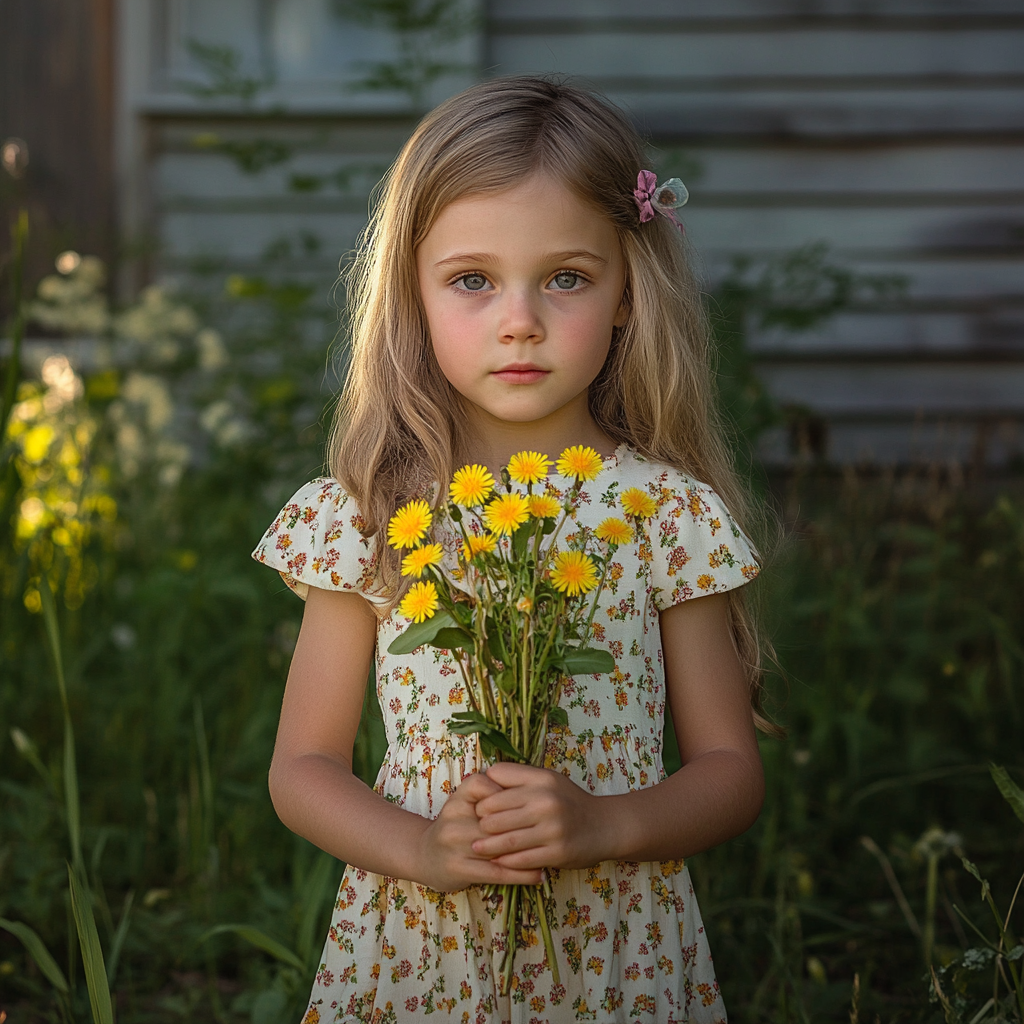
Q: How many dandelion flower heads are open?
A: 12